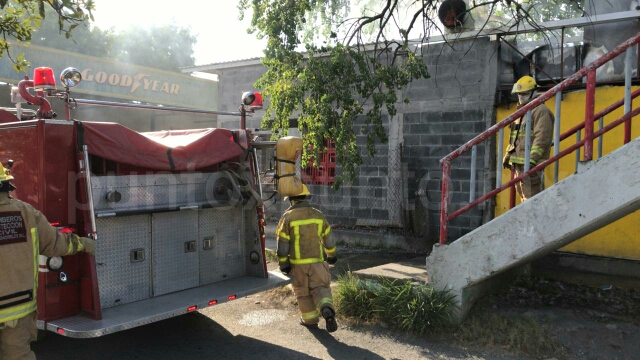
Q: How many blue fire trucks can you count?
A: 0